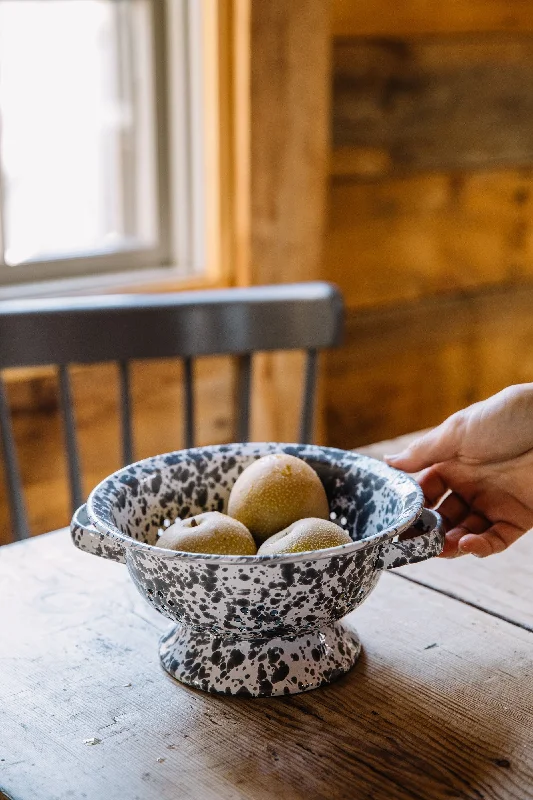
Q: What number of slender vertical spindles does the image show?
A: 6